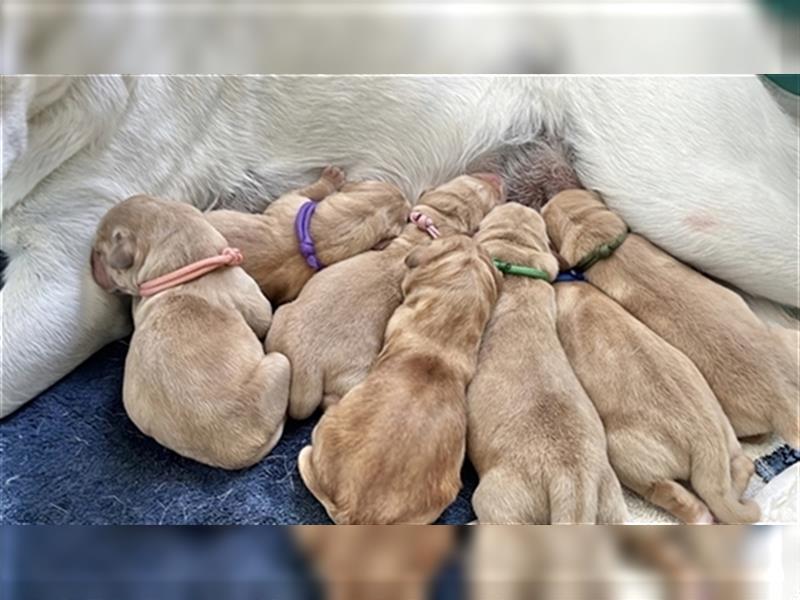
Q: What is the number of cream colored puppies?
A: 7